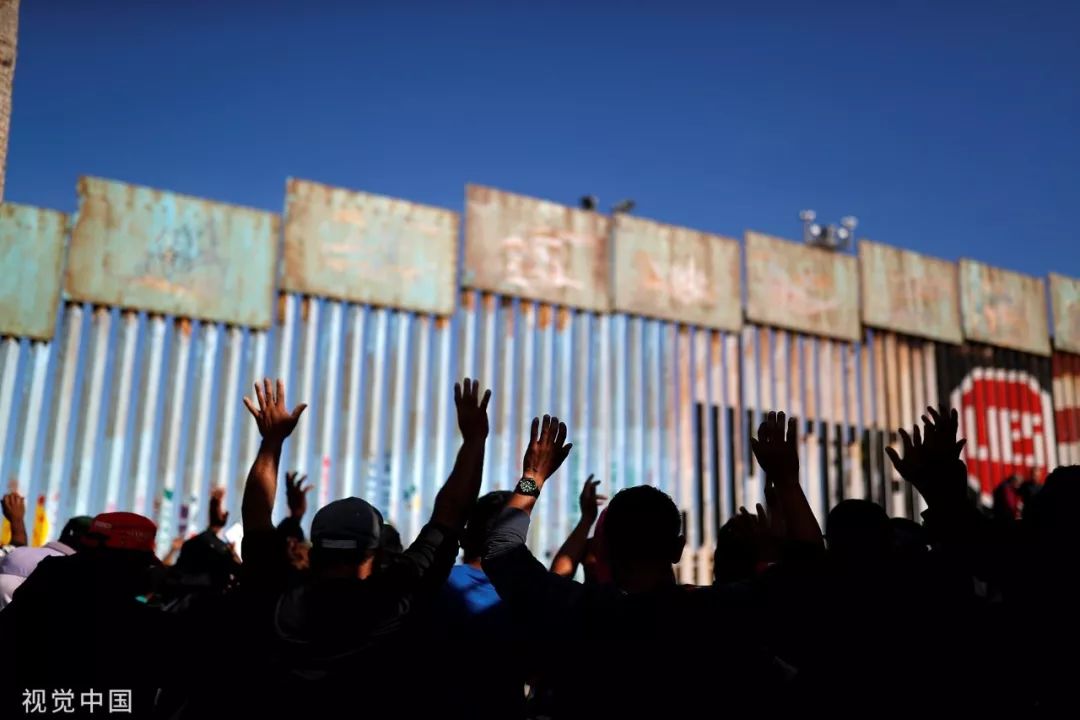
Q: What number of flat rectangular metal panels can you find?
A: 9